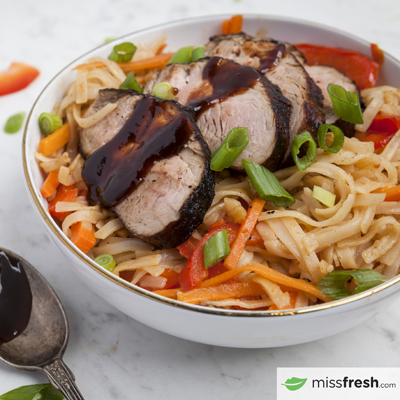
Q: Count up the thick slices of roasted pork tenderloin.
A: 4